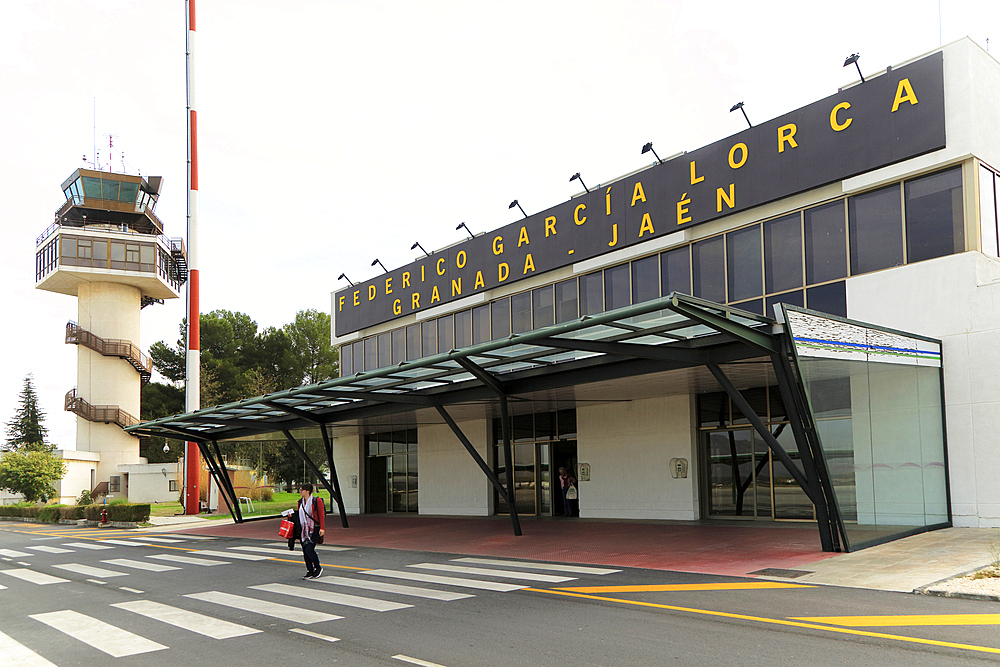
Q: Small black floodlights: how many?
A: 9